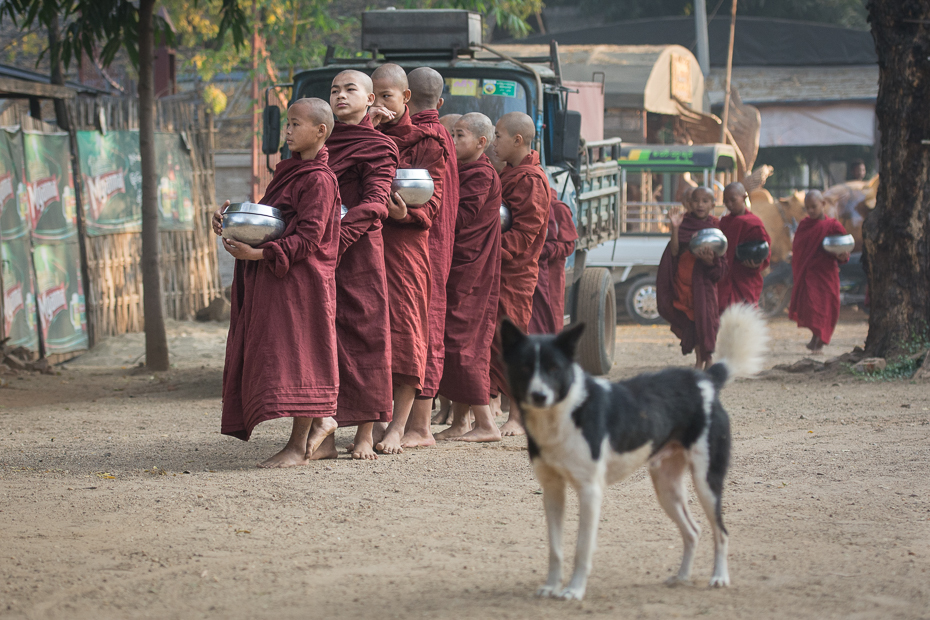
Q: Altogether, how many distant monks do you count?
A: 3